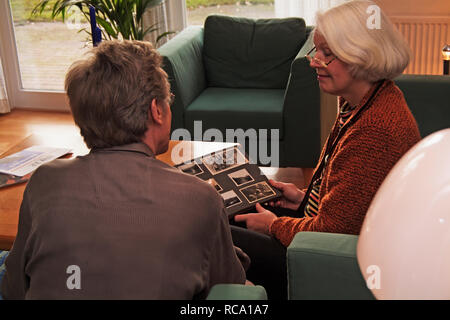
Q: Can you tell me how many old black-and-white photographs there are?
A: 6